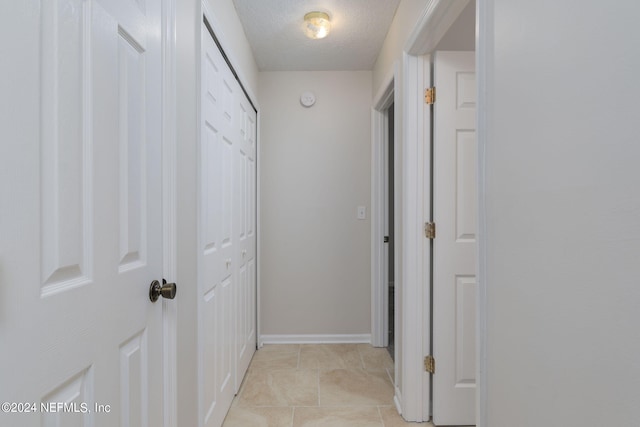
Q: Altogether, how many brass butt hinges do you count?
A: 3